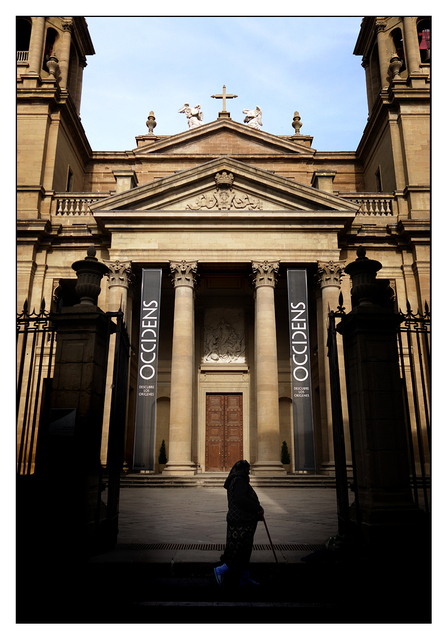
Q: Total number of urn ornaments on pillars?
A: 2